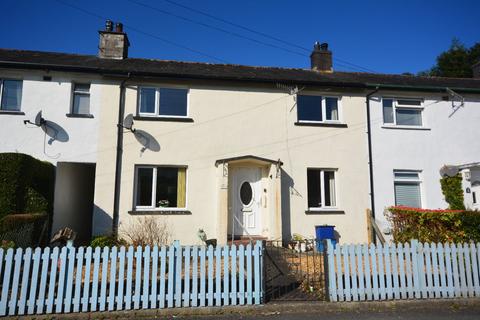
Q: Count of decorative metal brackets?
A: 2